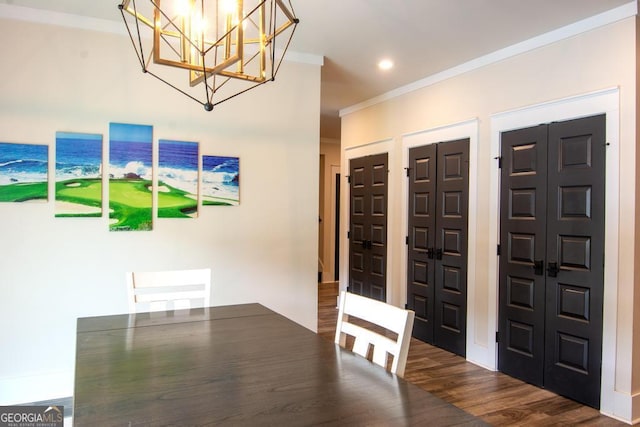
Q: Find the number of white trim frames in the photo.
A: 3